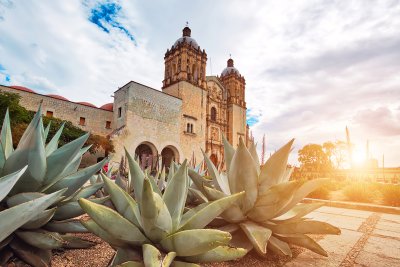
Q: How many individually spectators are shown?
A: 0